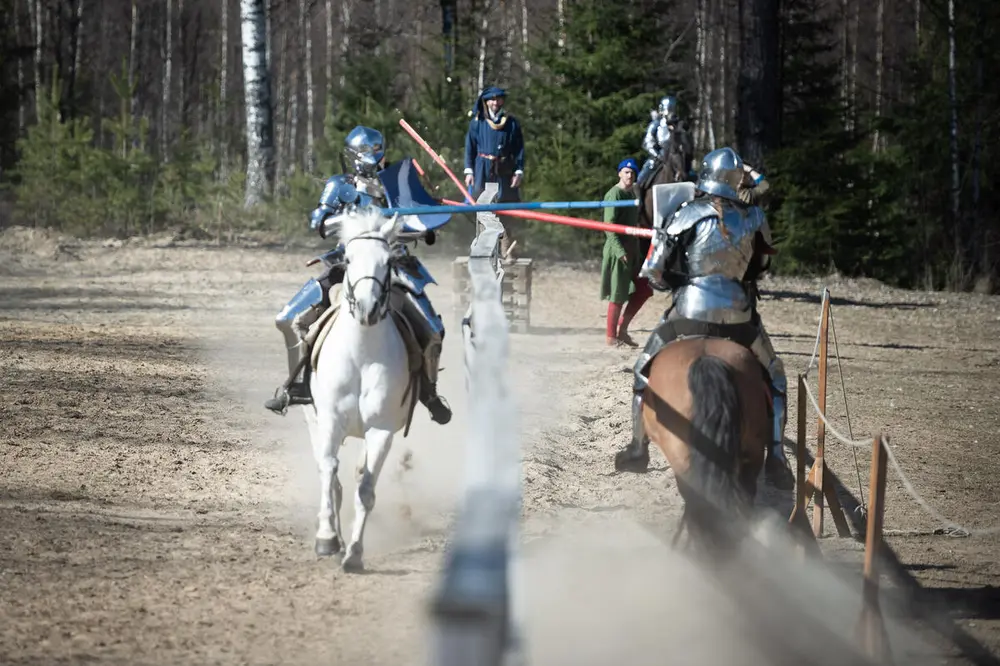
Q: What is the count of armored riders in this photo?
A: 3